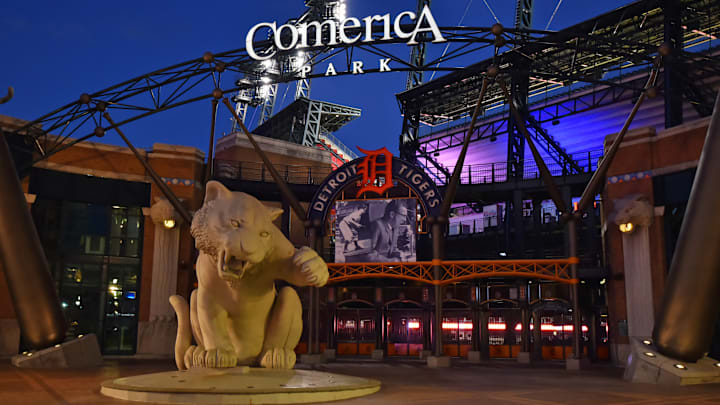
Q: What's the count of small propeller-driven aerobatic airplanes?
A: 0